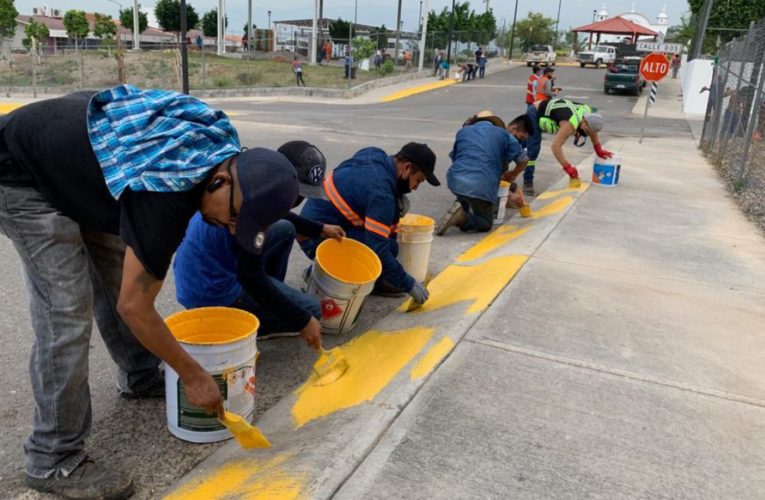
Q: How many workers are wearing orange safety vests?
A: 2